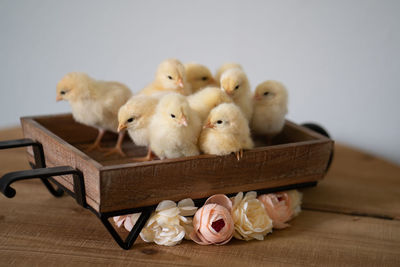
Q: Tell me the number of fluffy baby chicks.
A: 10